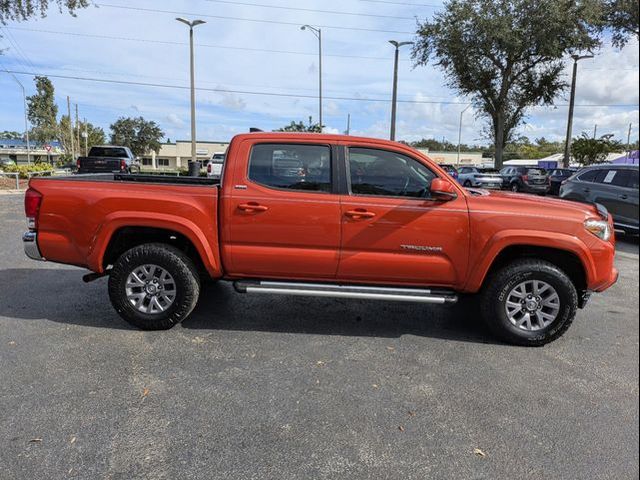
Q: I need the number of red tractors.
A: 0